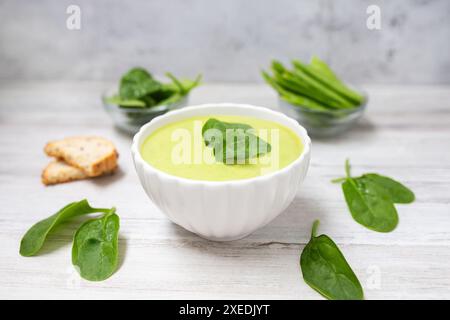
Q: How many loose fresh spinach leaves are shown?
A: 5